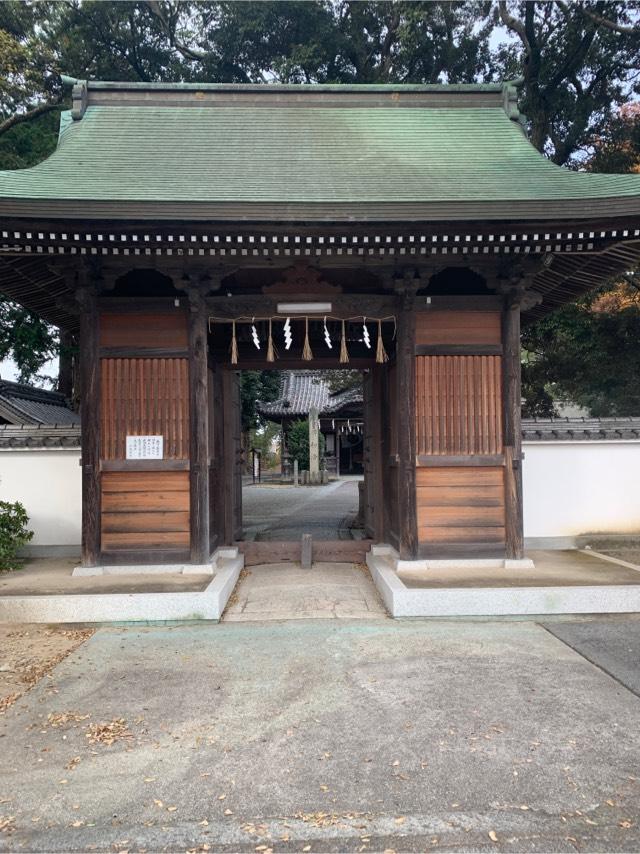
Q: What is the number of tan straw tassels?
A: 5